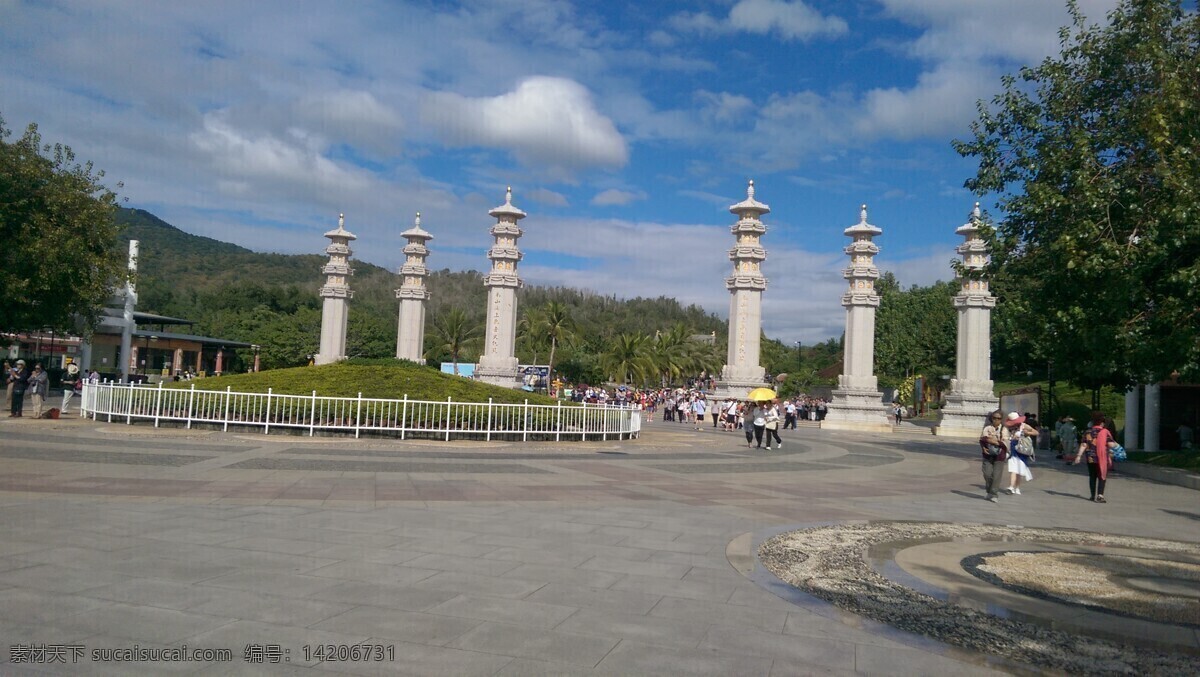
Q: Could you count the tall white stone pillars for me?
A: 6